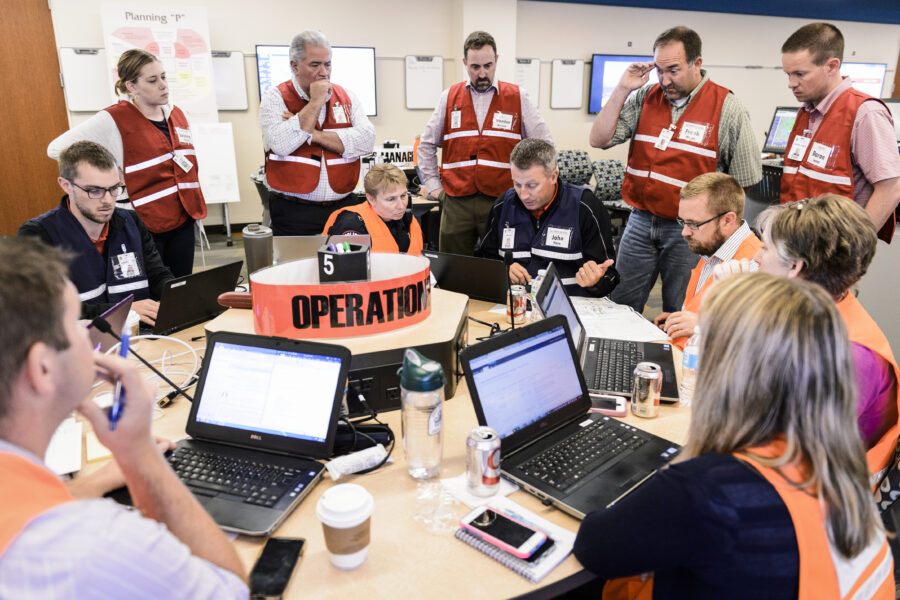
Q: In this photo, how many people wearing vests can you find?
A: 12